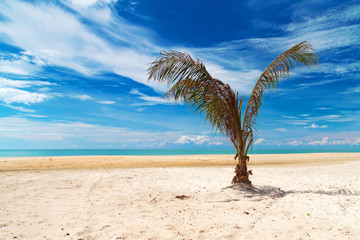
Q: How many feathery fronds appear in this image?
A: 3